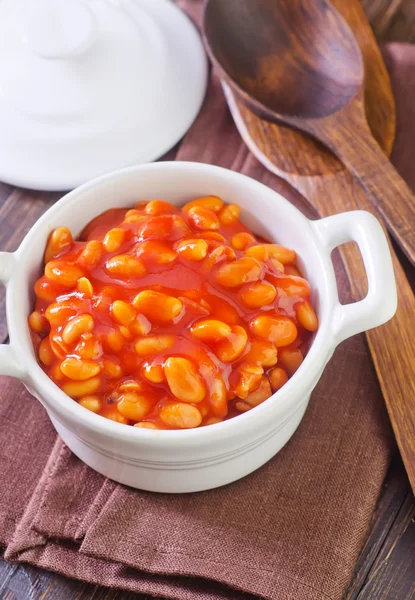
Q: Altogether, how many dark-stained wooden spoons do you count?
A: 2